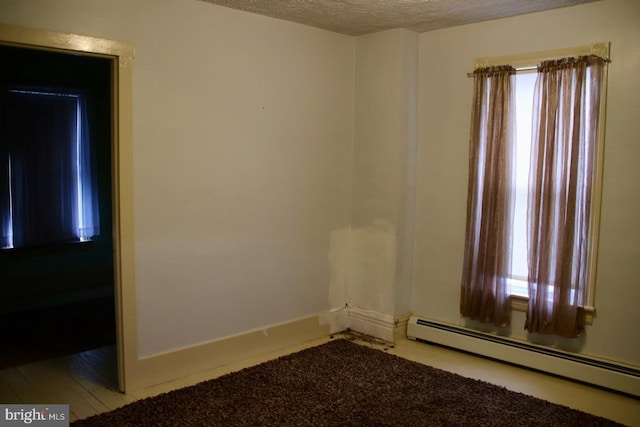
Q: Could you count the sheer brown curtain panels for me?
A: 2